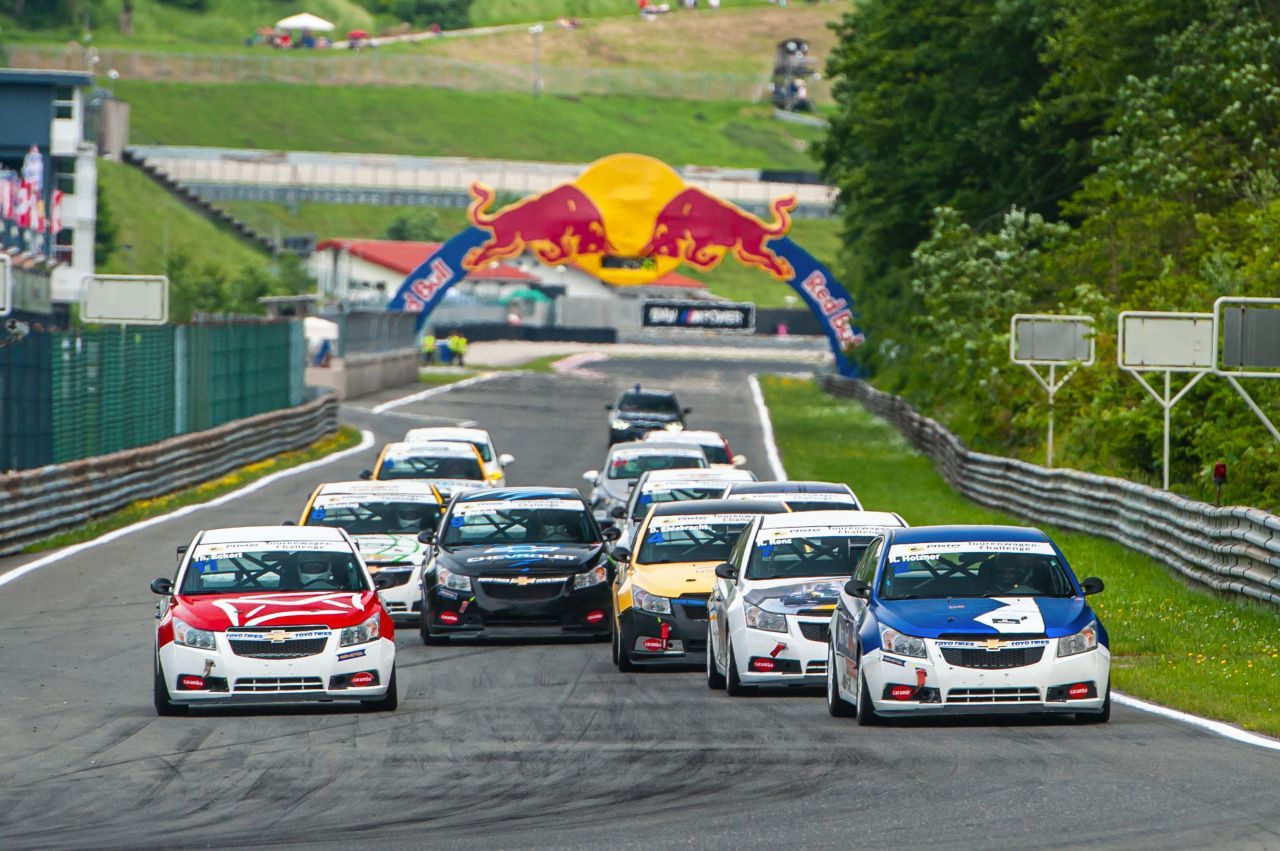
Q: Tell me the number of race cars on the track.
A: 13